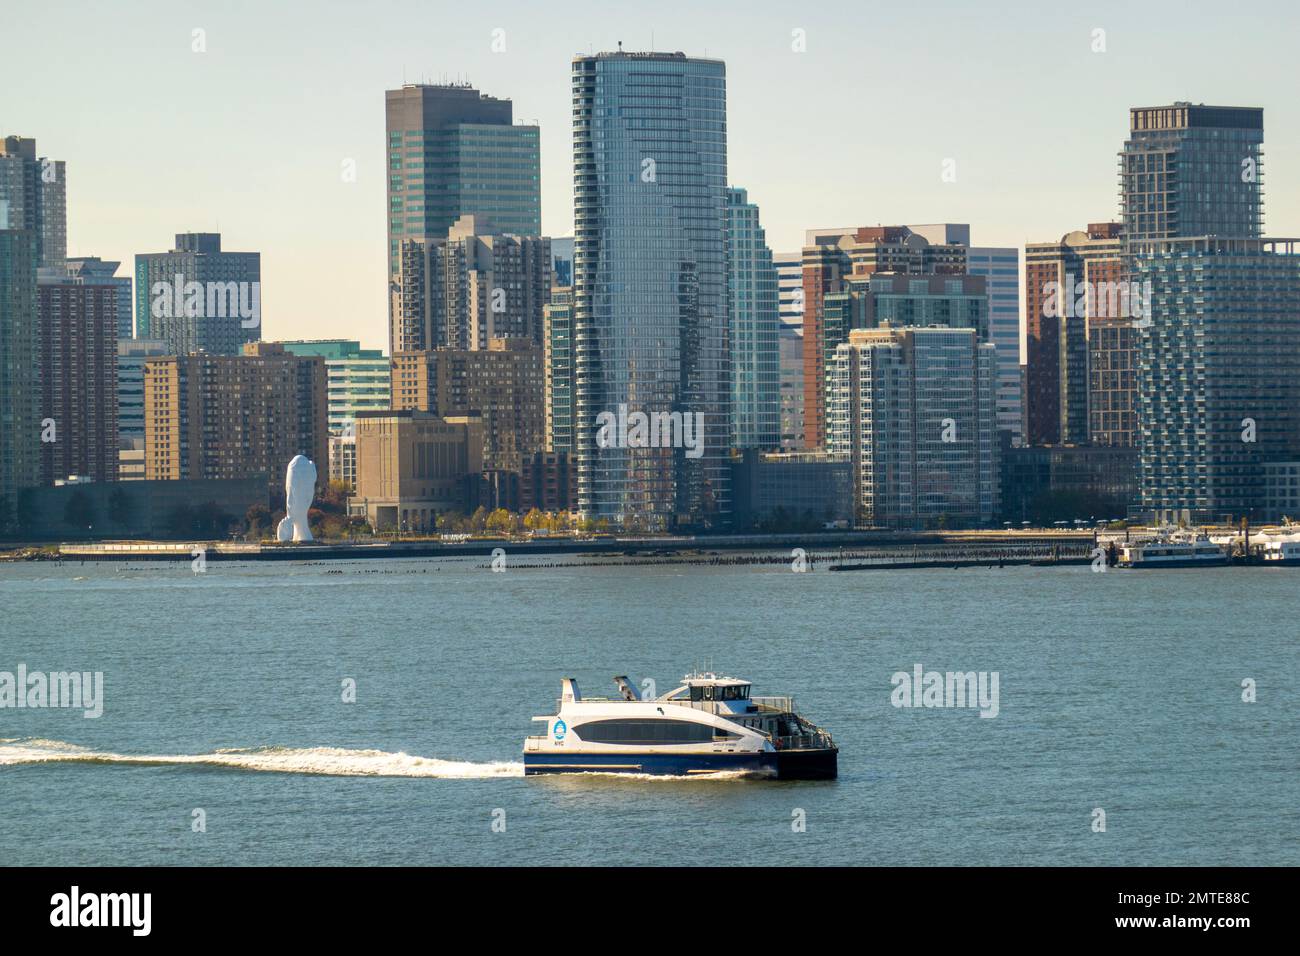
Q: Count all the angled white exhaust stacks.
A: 2